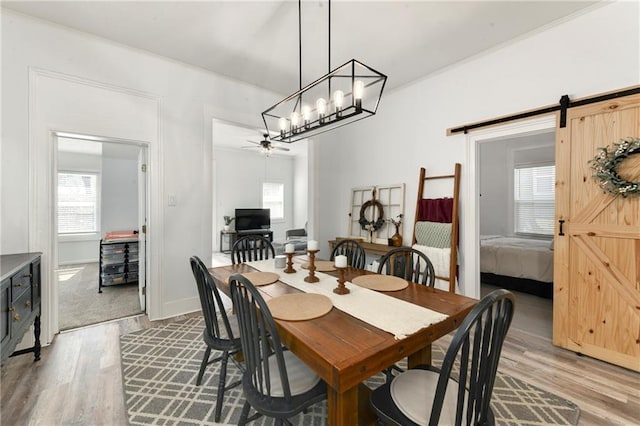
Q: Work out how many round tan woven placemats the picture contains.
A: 4